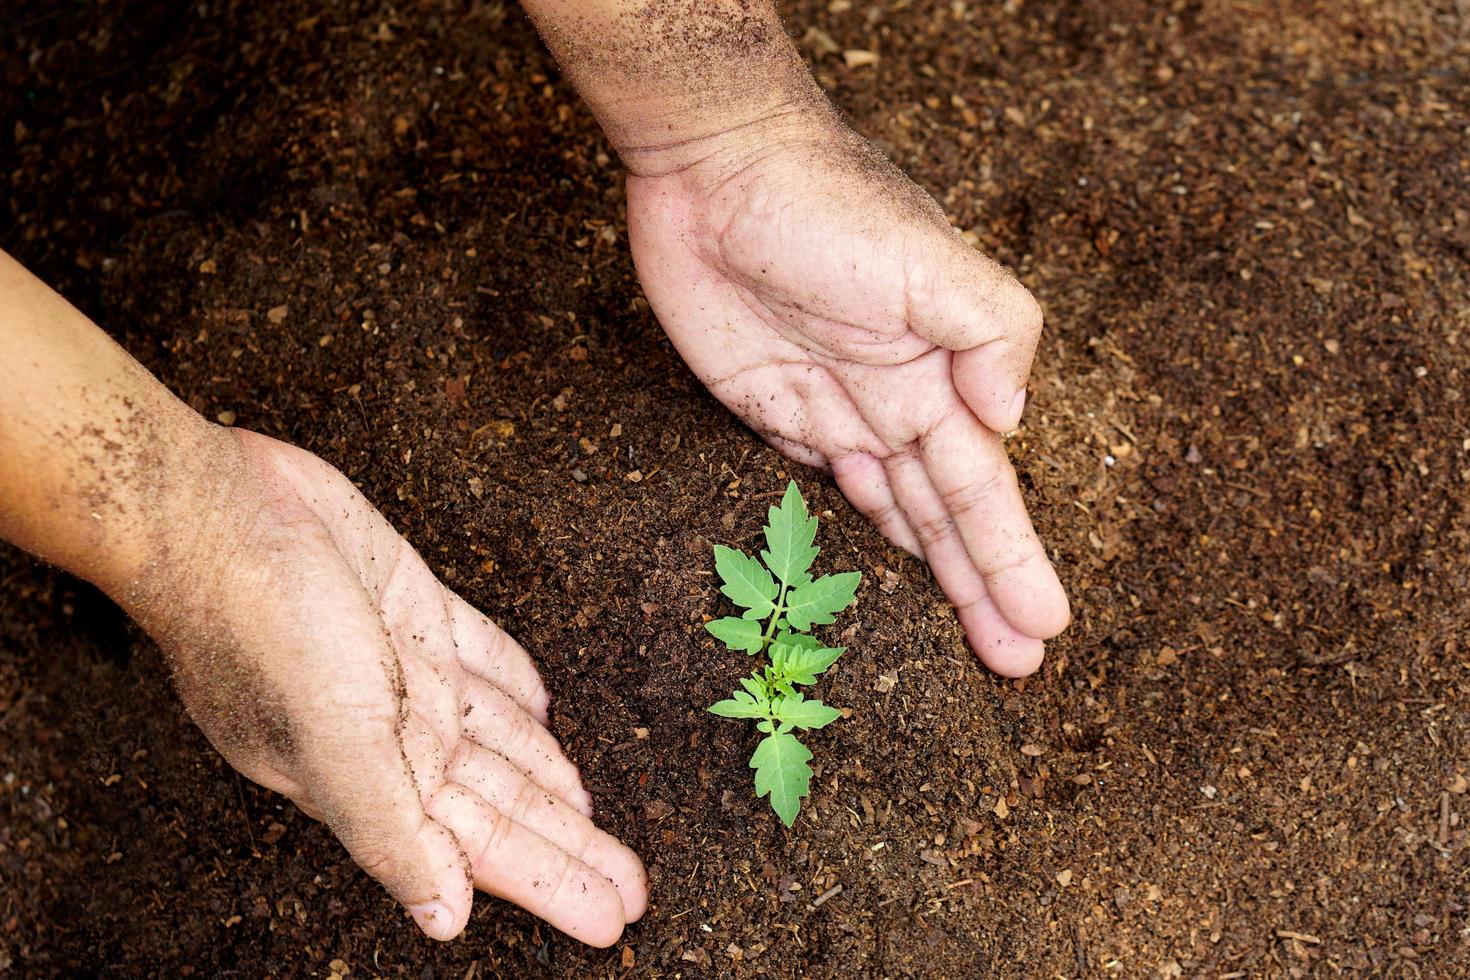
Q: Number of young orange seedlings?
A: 0